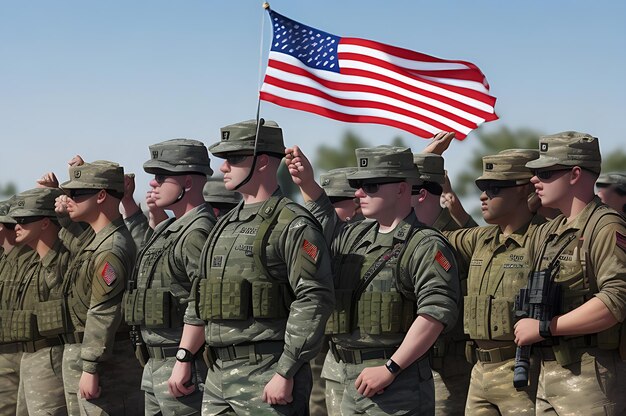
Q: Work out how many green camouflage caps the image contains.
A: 12